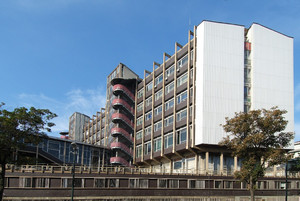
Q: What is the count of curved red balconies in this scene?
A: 6